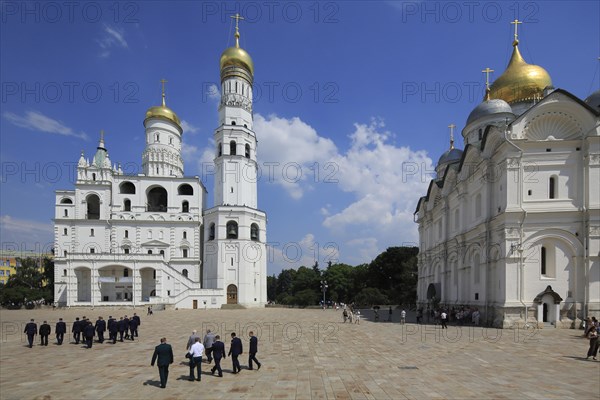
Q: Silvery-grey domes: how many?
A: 3